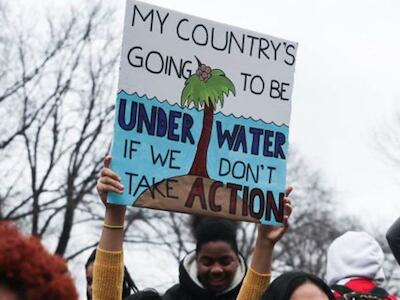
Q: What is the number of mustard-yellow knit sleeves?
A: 2